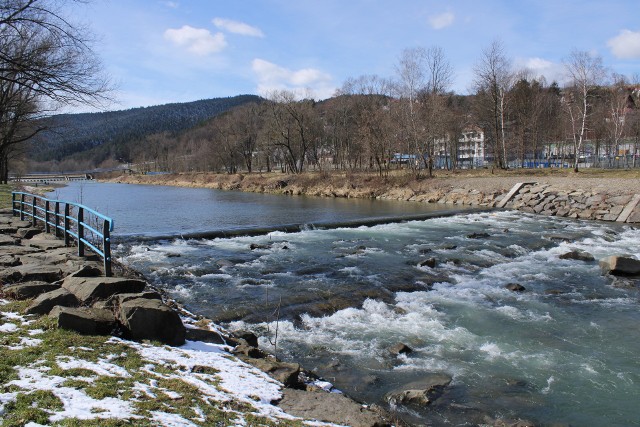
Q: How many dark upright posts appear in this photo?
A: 8